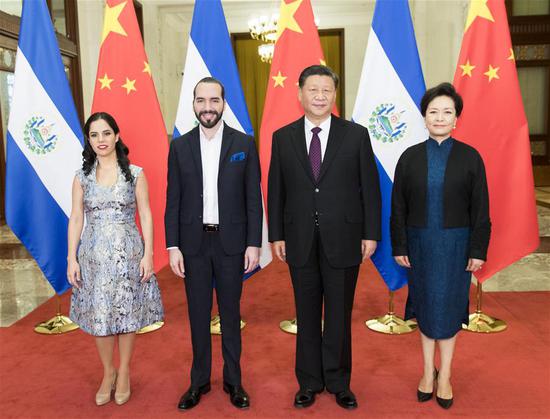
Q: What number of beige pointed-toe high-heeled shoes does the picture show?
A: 2